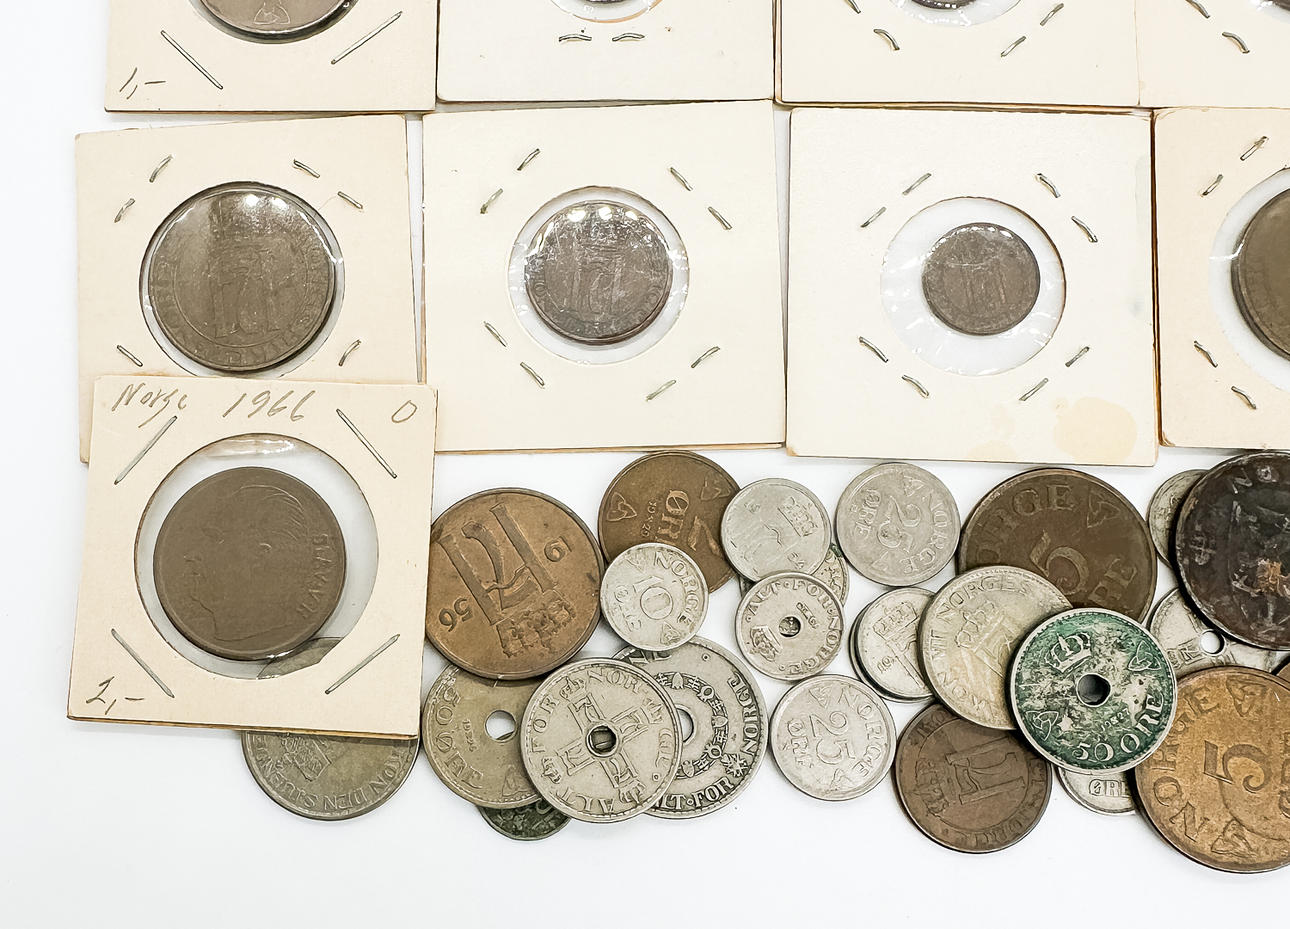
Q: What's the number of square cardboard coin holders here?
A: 9